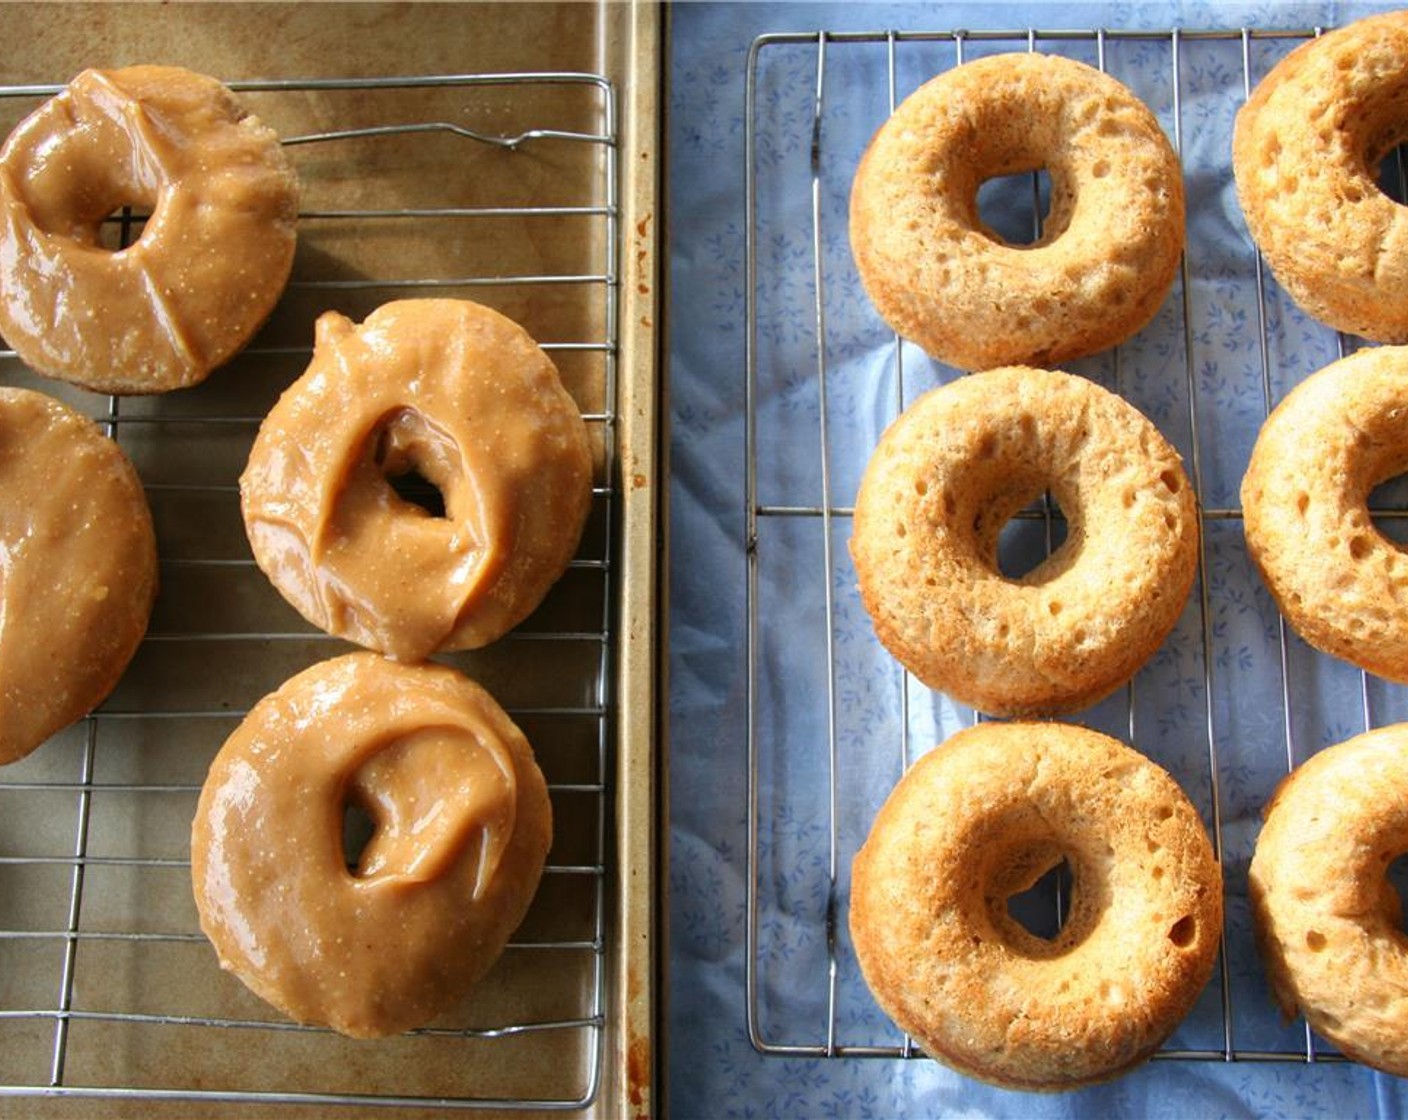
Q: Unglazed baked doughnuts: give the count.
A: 6